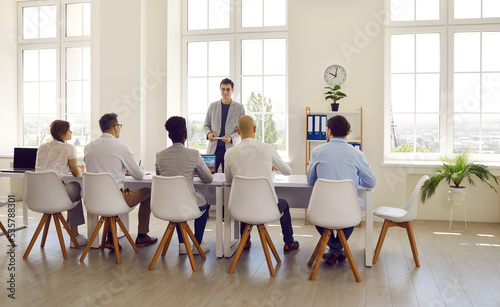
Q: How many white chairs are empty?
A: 1